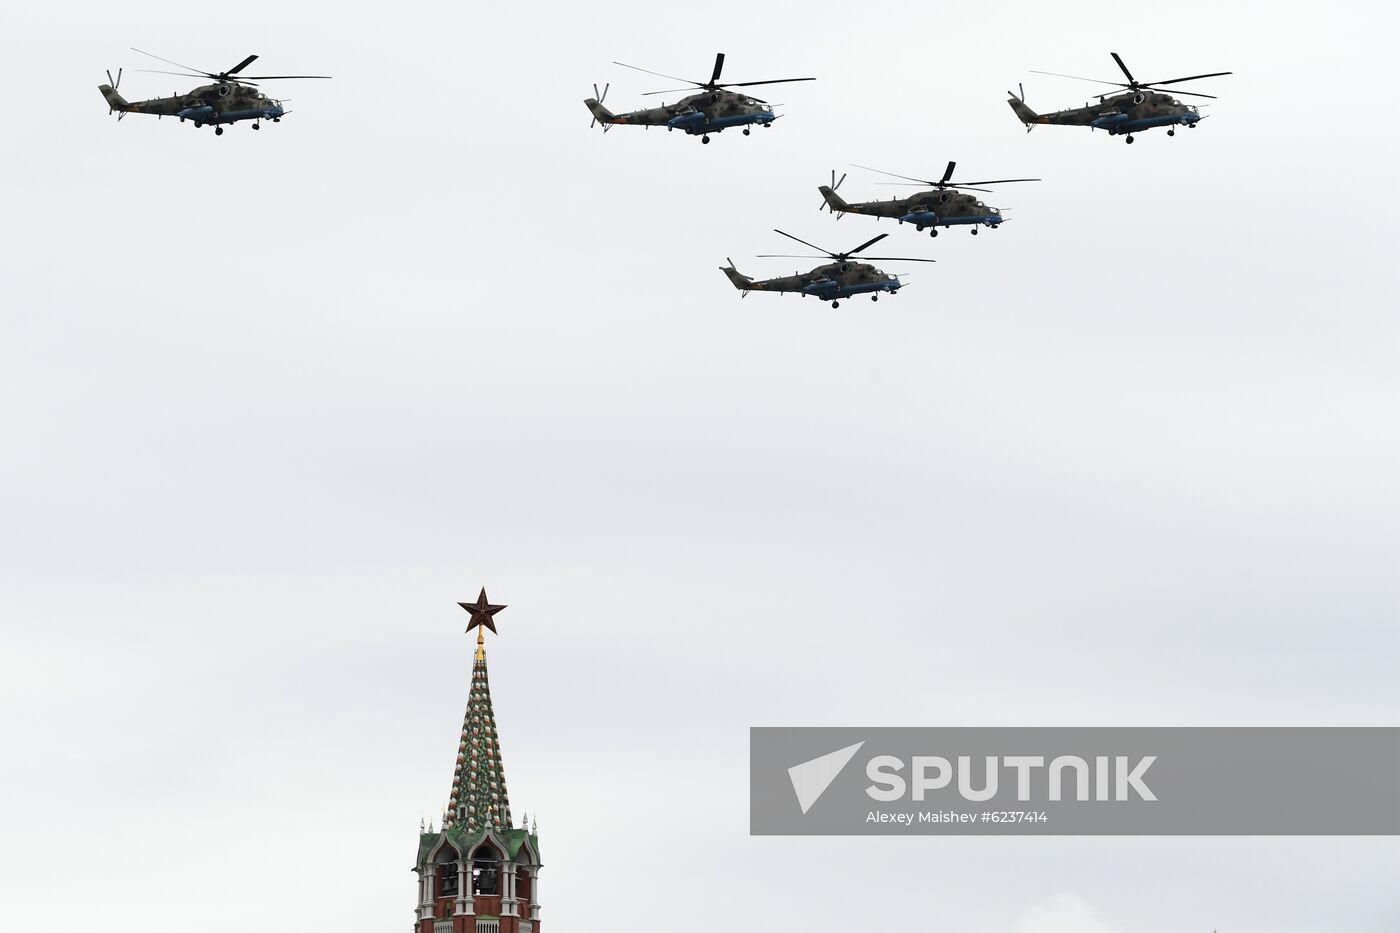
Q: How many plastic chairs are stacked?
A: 0